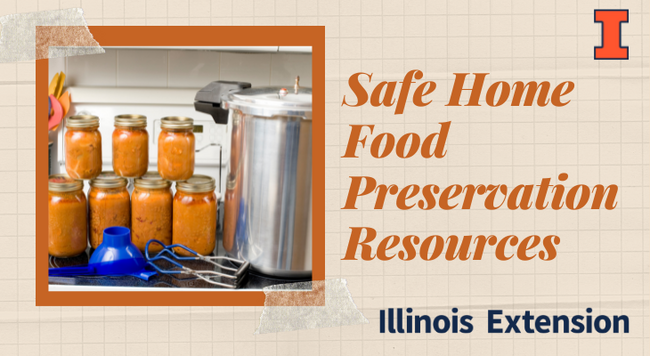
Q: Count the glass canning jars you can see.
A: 7